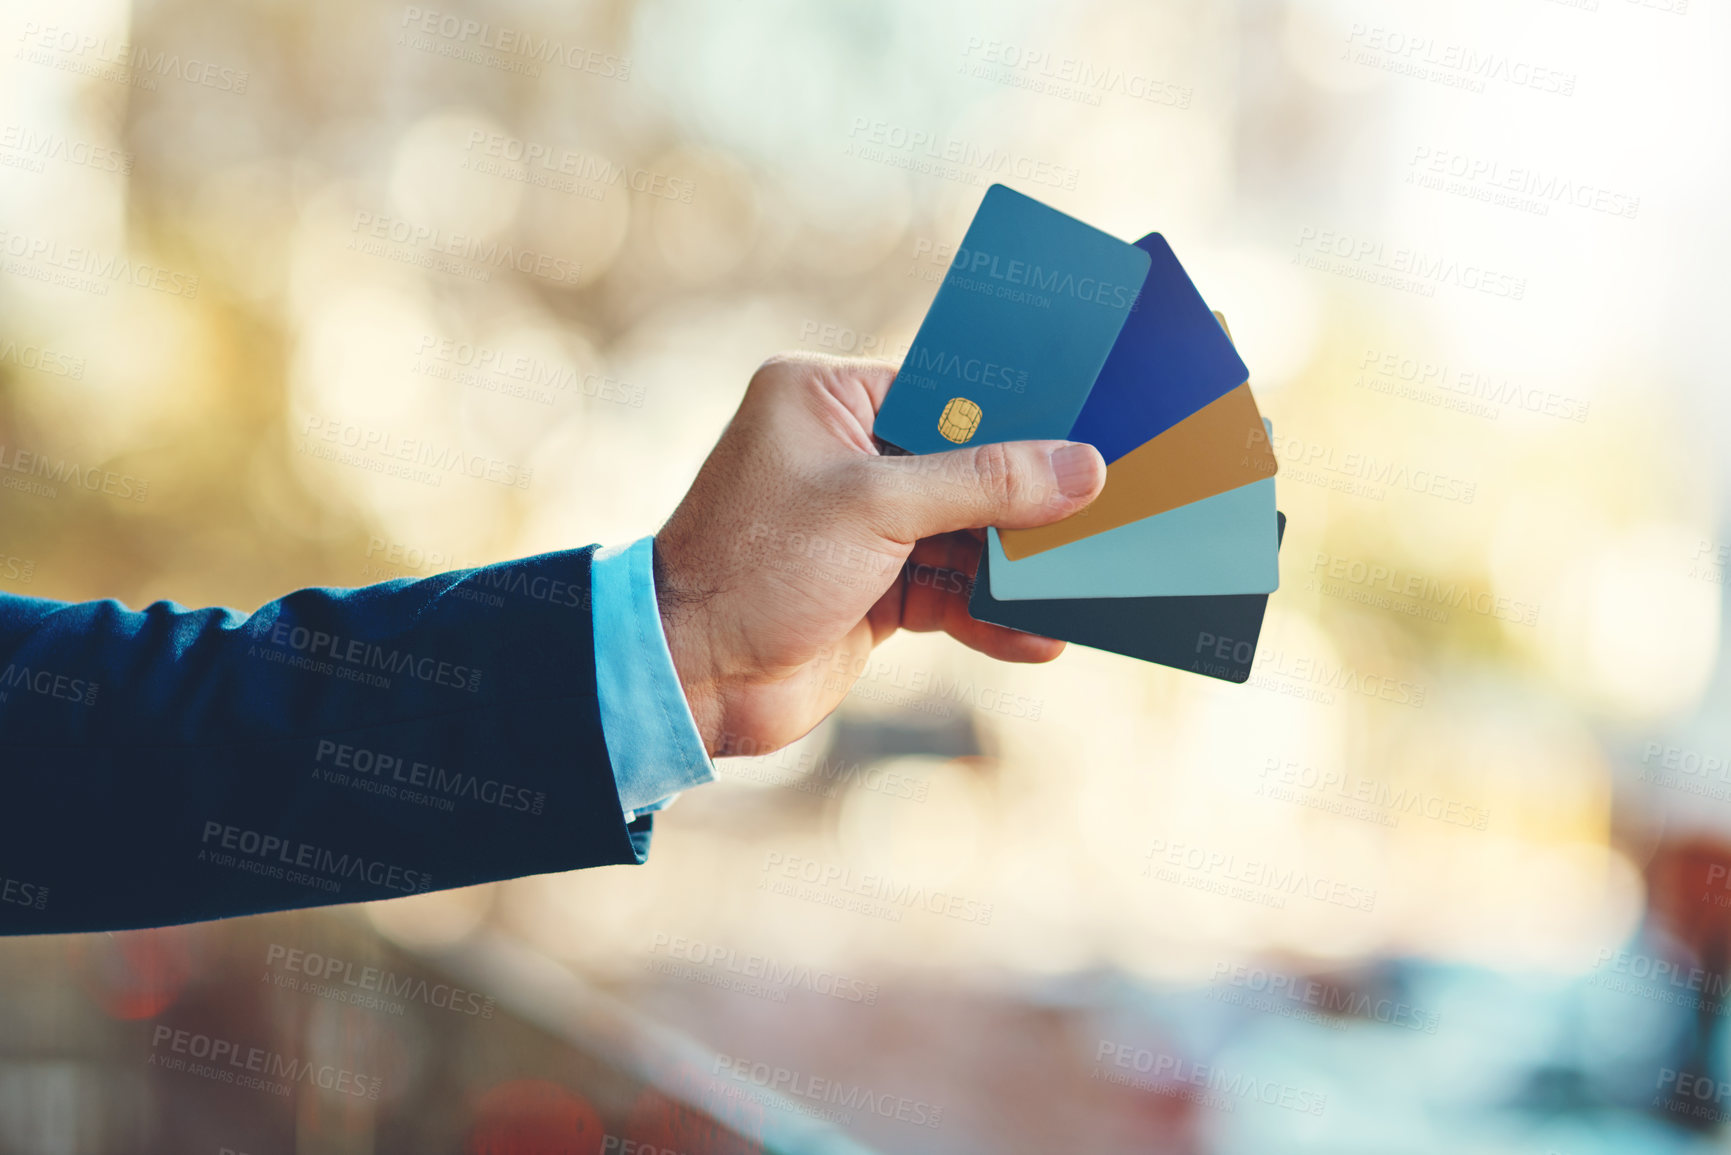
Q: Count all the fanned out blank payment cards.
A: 5